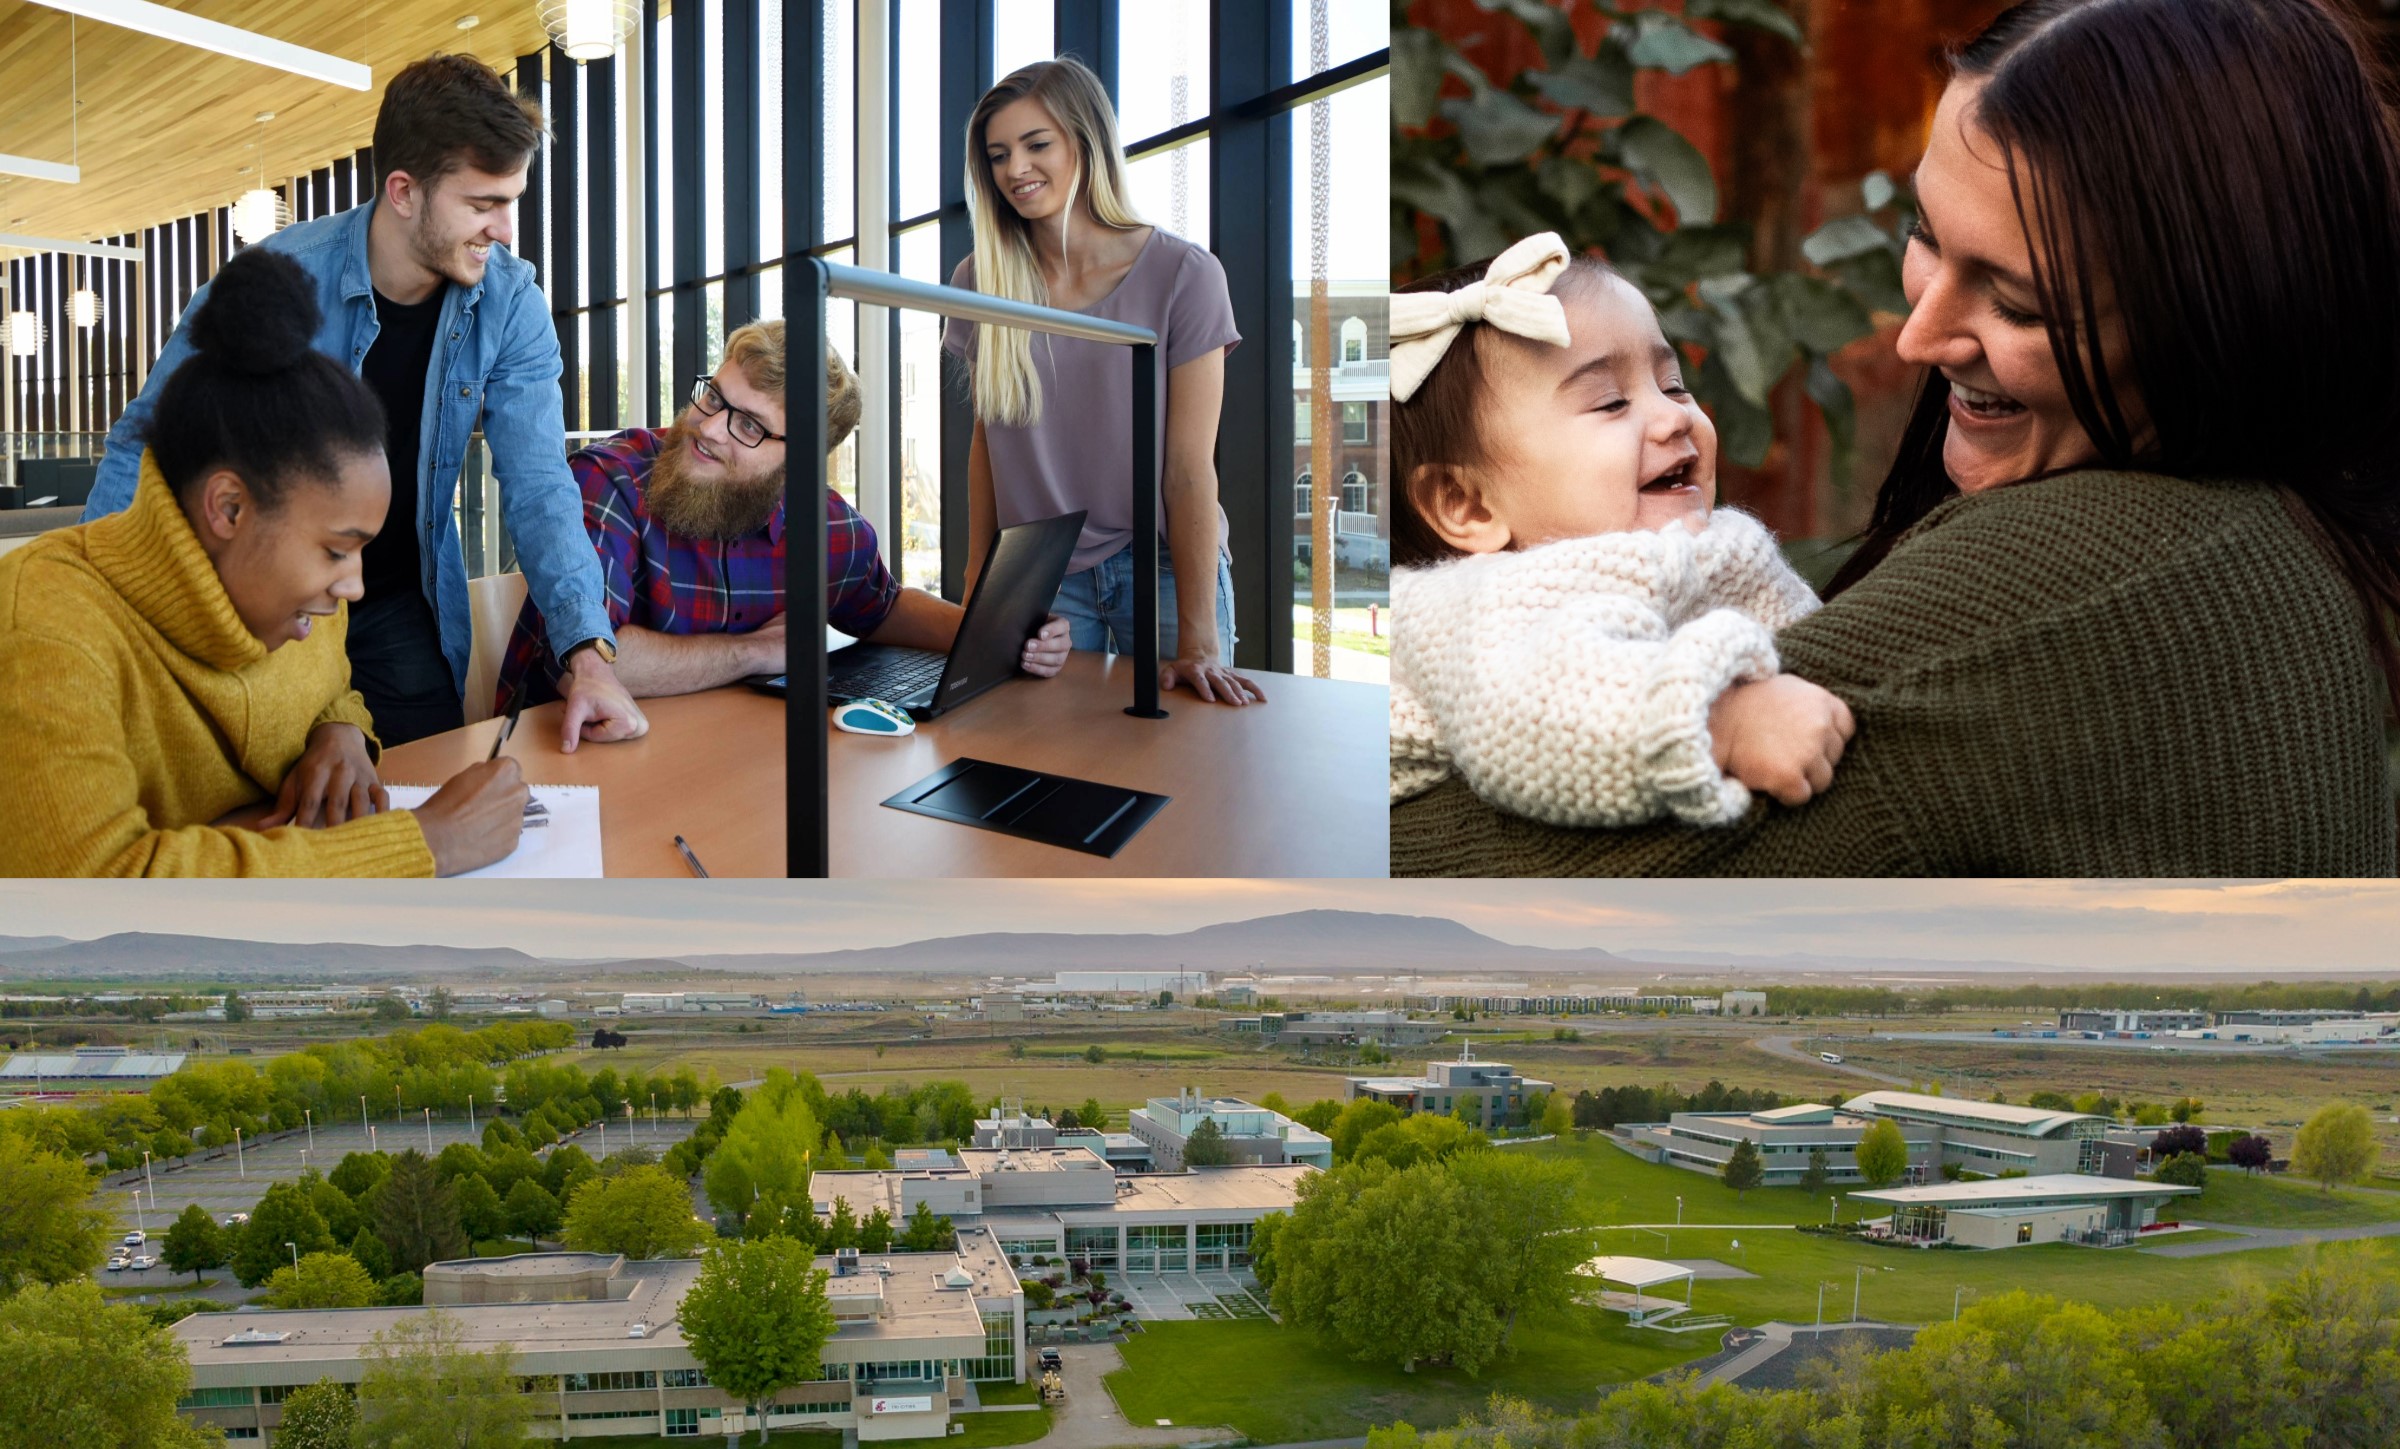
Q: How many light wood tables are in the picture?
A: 1